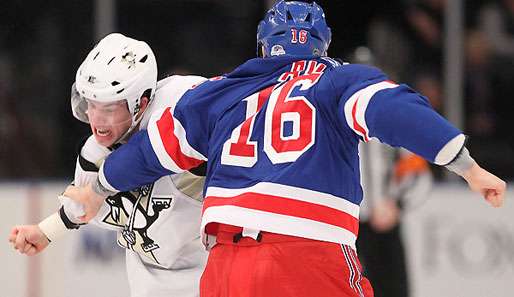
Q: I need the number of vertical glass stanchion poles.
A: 2